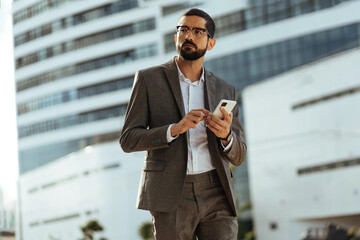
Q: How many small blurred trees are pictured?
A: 2